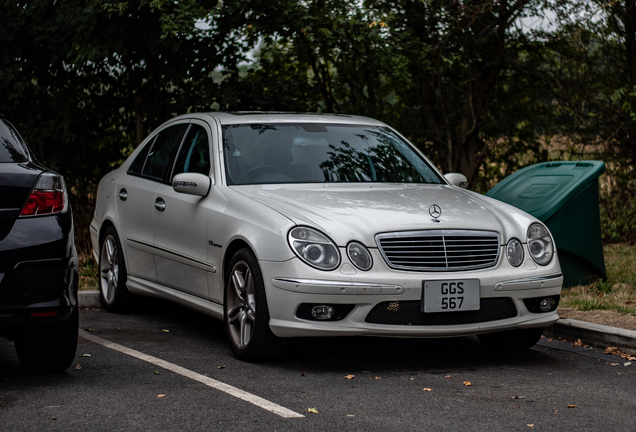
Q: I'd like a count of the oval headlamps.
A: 4